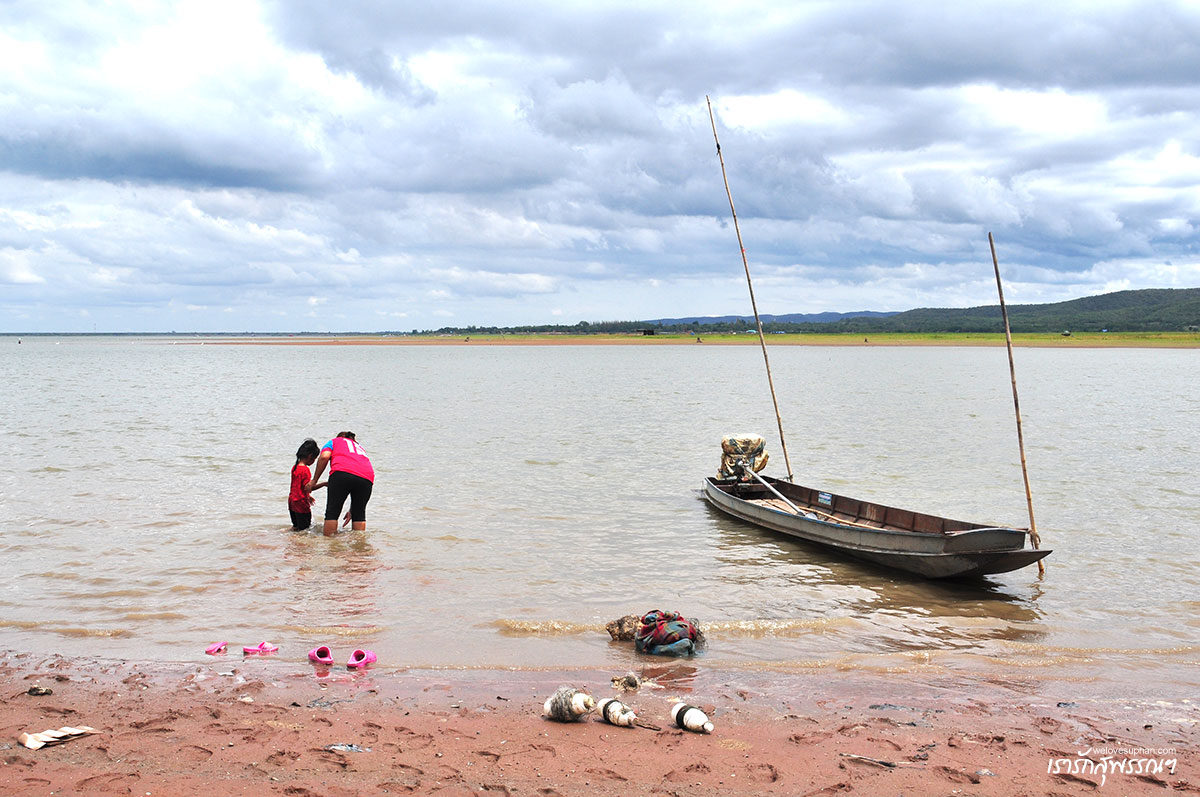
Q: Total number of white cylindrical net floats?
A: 3